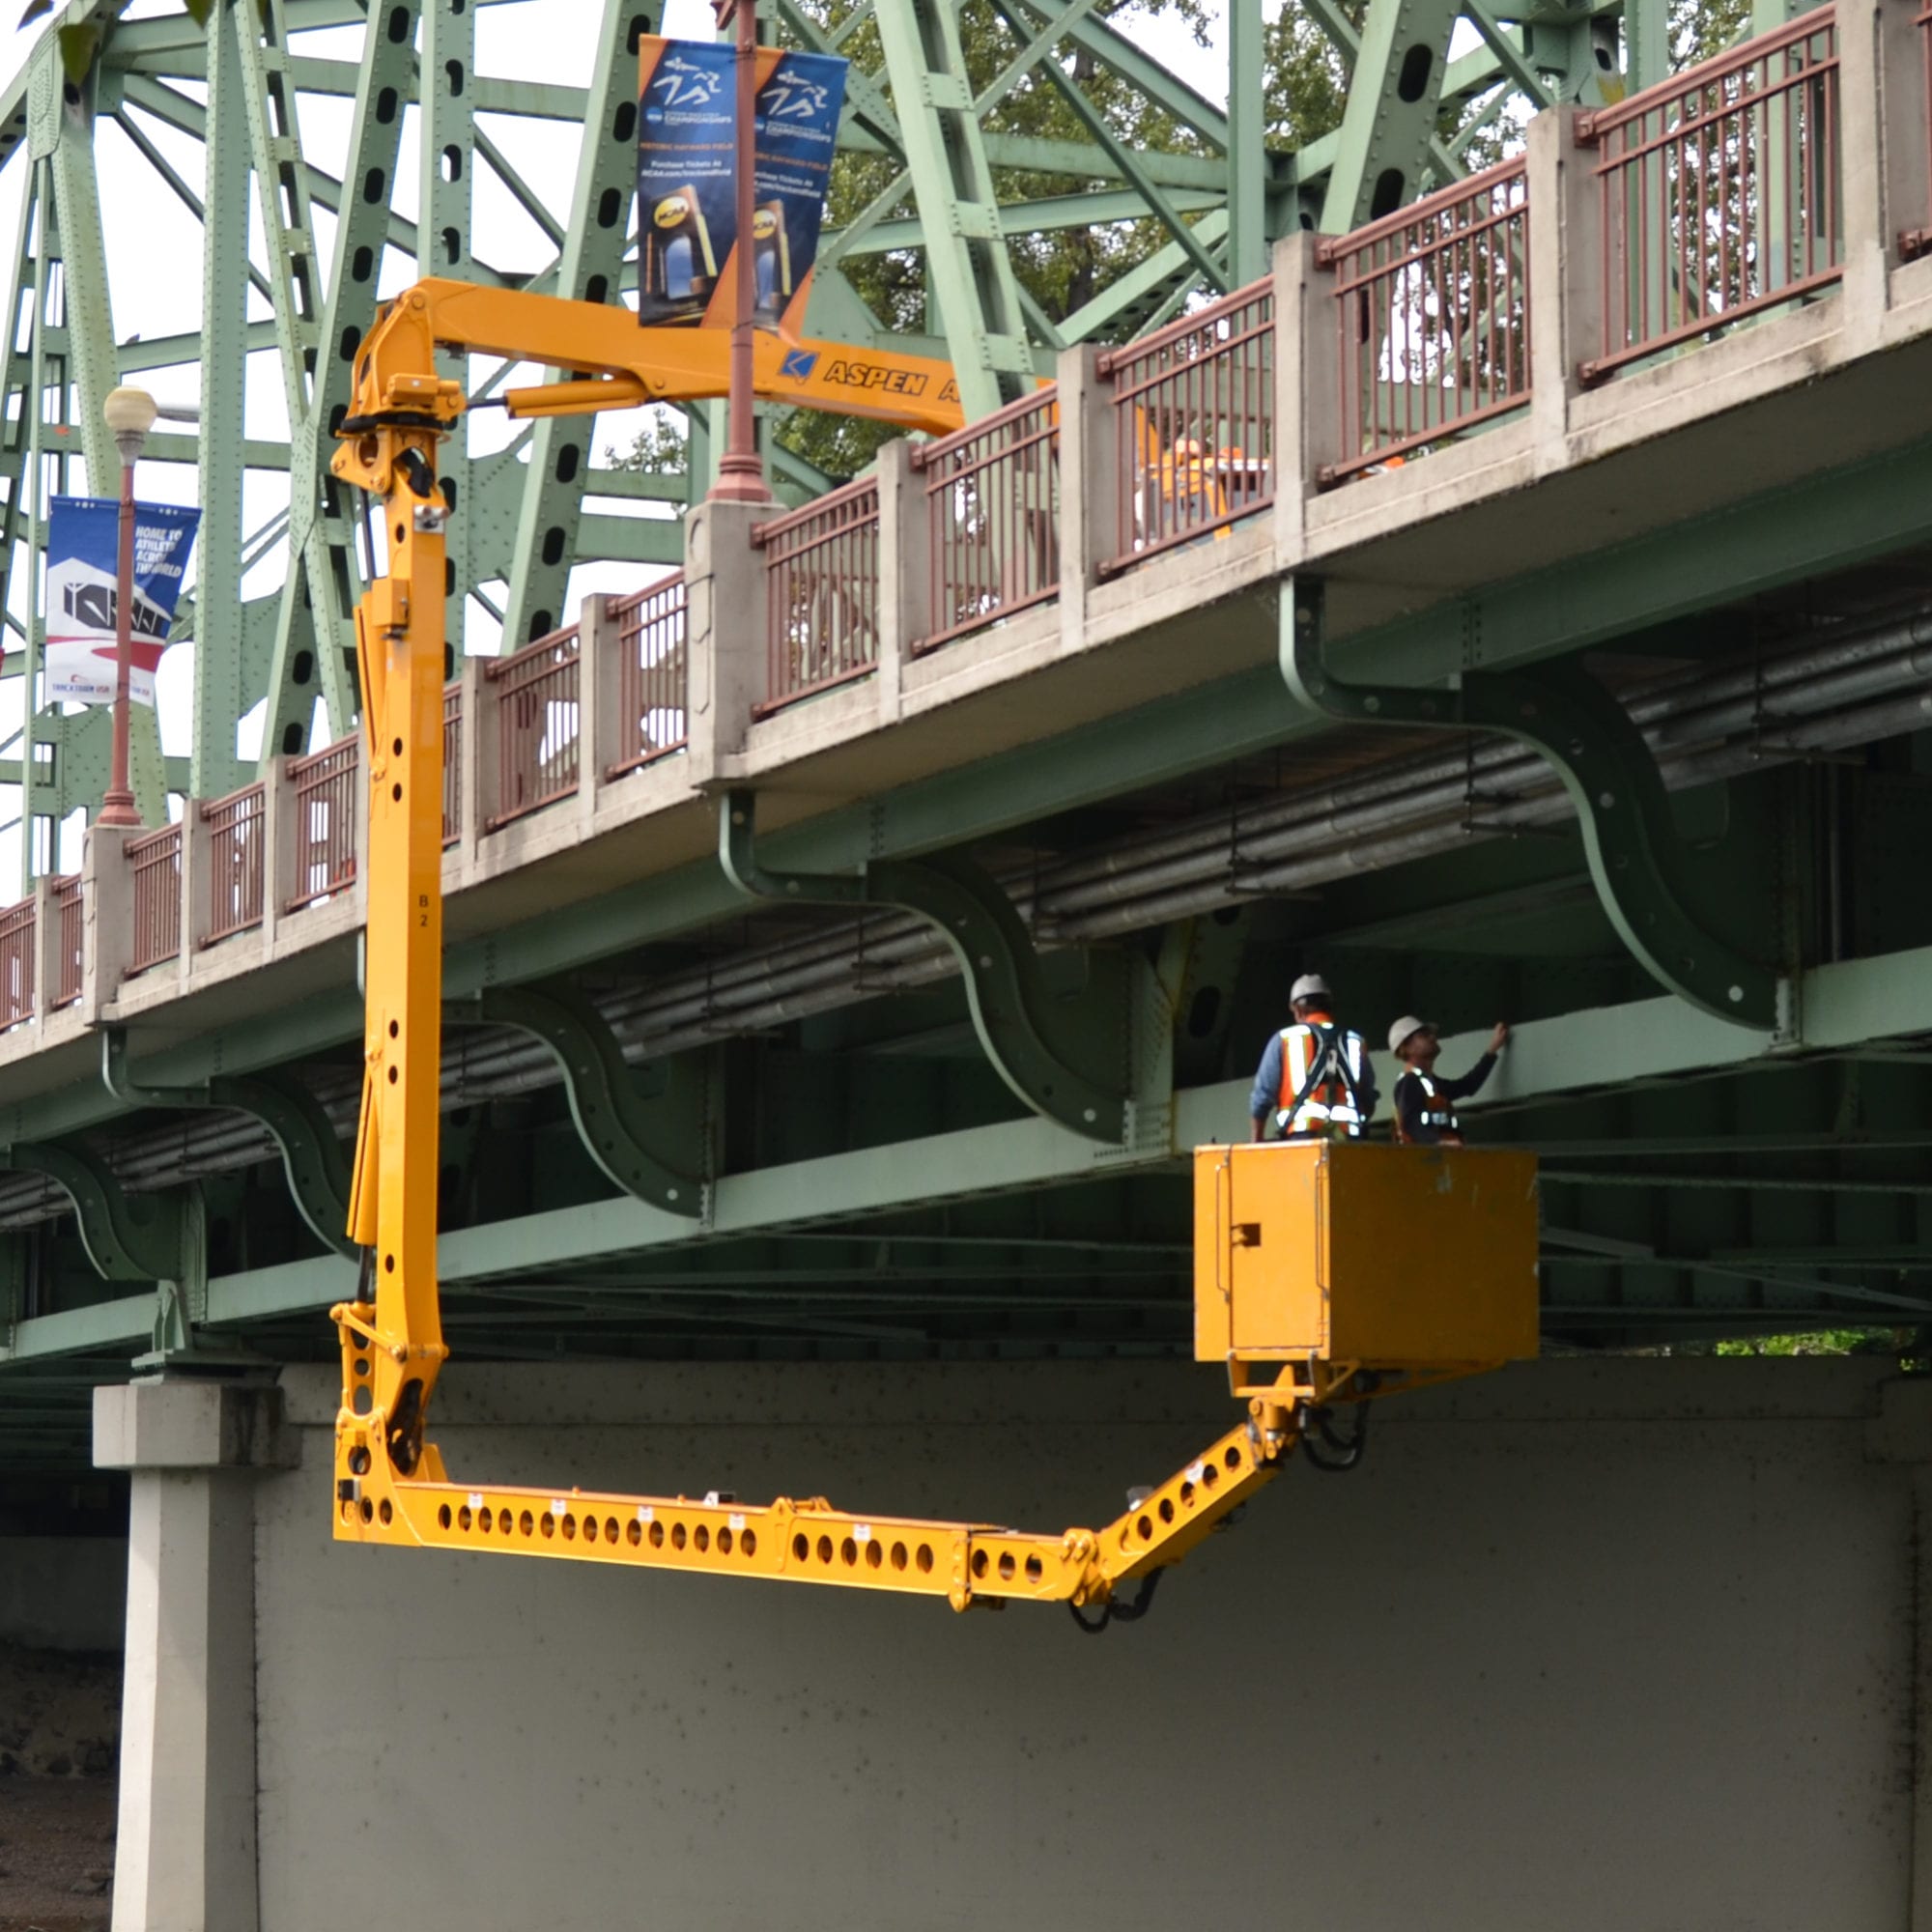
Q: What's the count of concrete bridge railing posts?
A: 13